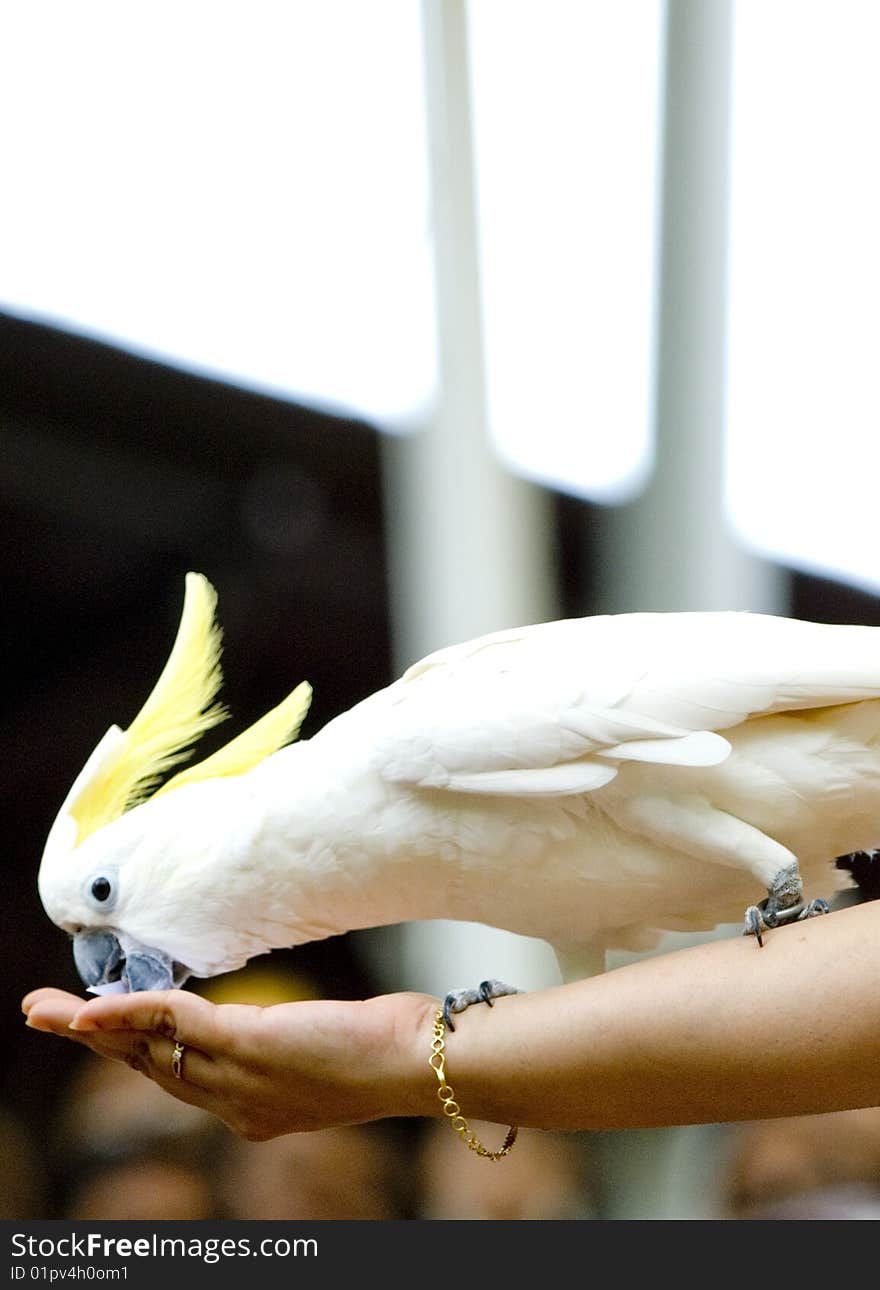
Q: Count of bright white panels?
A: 3